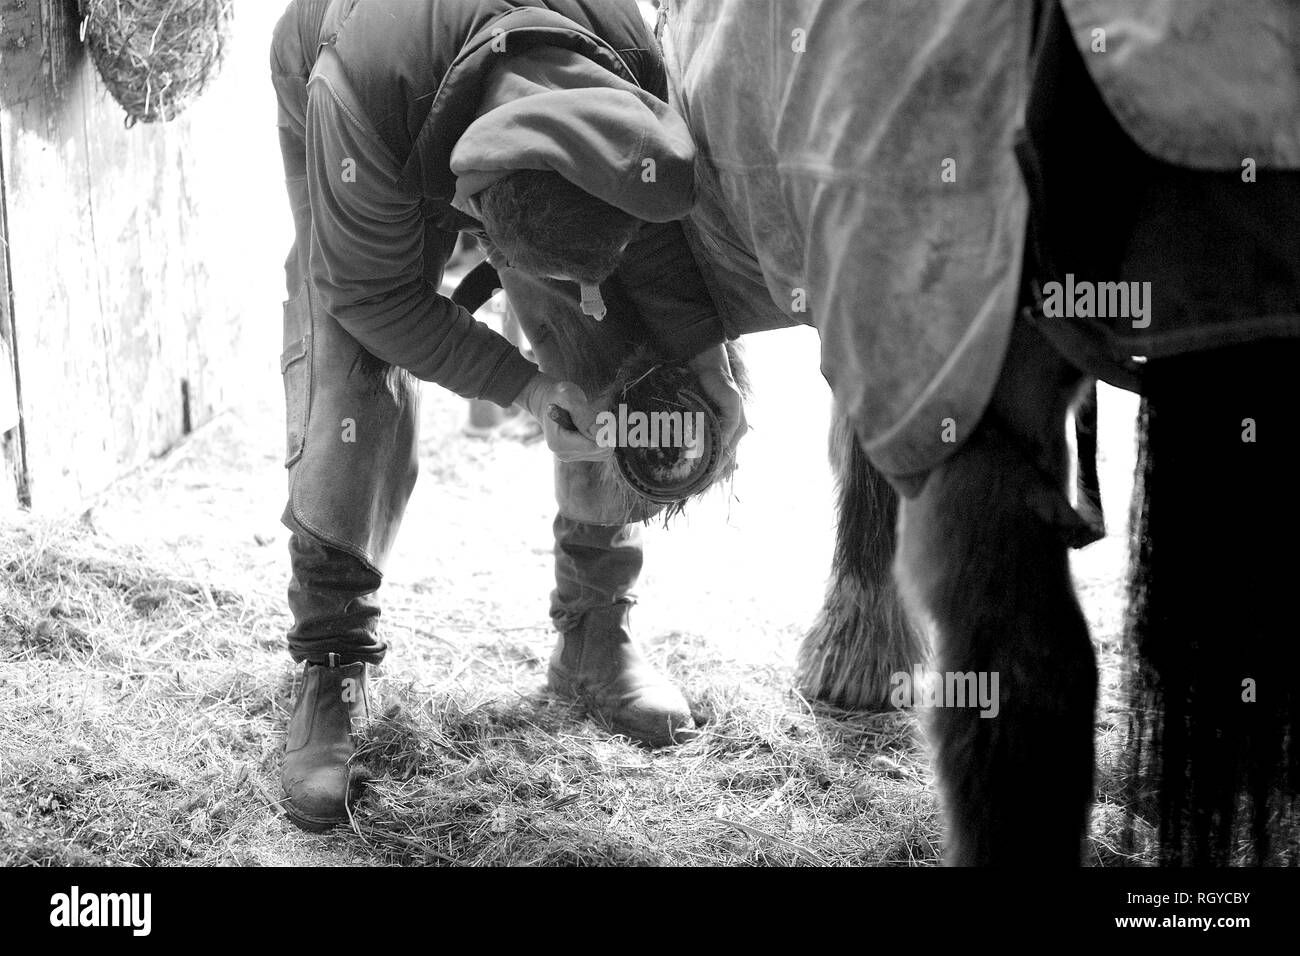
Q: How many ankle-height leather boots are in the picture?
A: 2